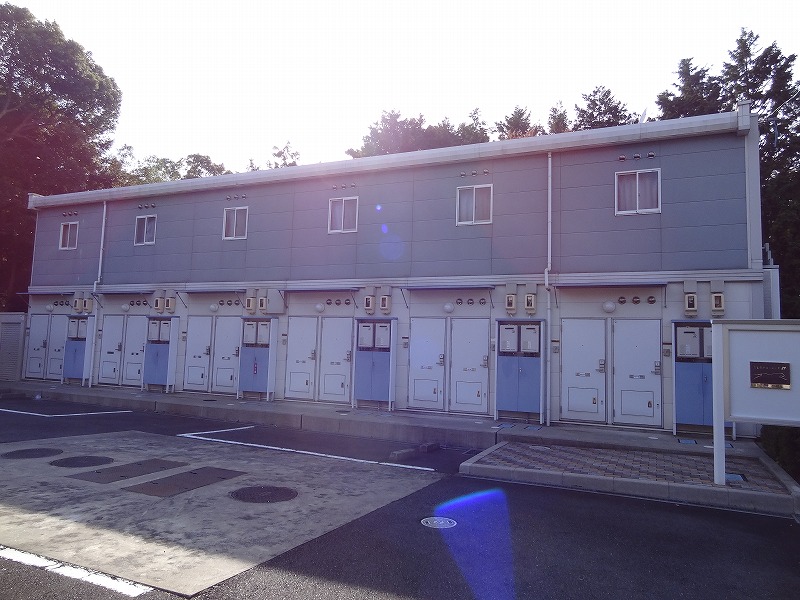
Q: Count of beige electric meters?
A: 12